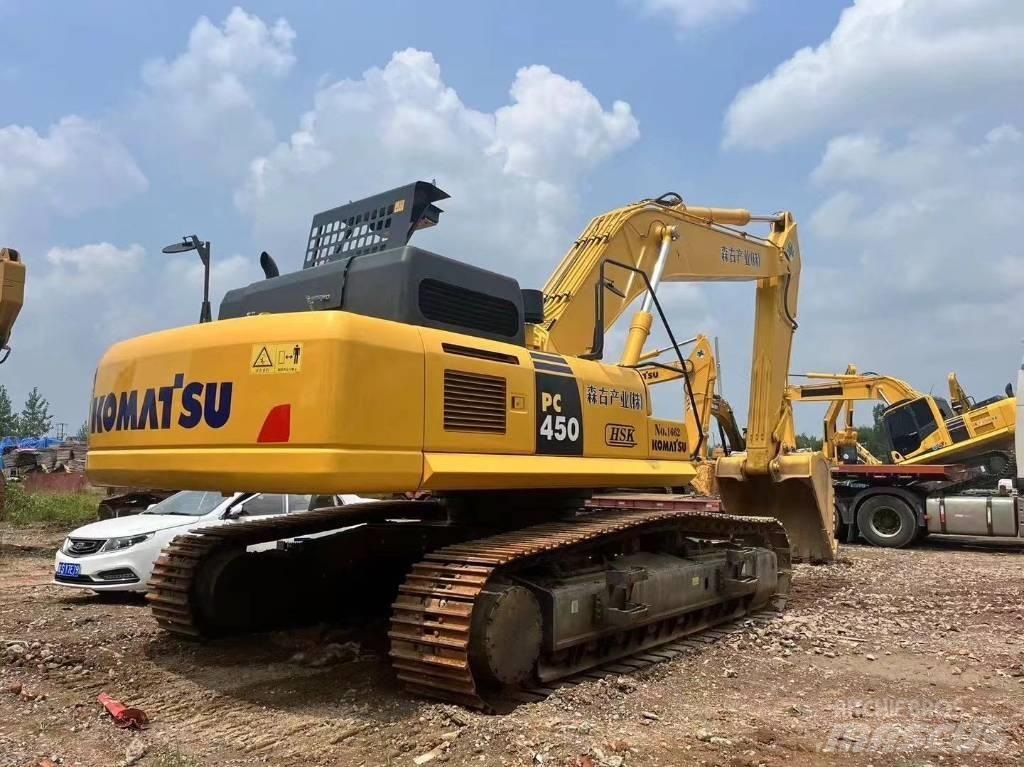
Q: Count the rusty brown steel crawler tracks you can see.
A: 2